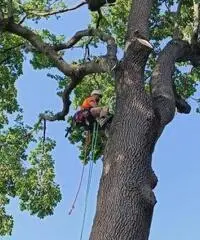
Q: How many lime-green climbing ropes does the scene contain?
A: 2